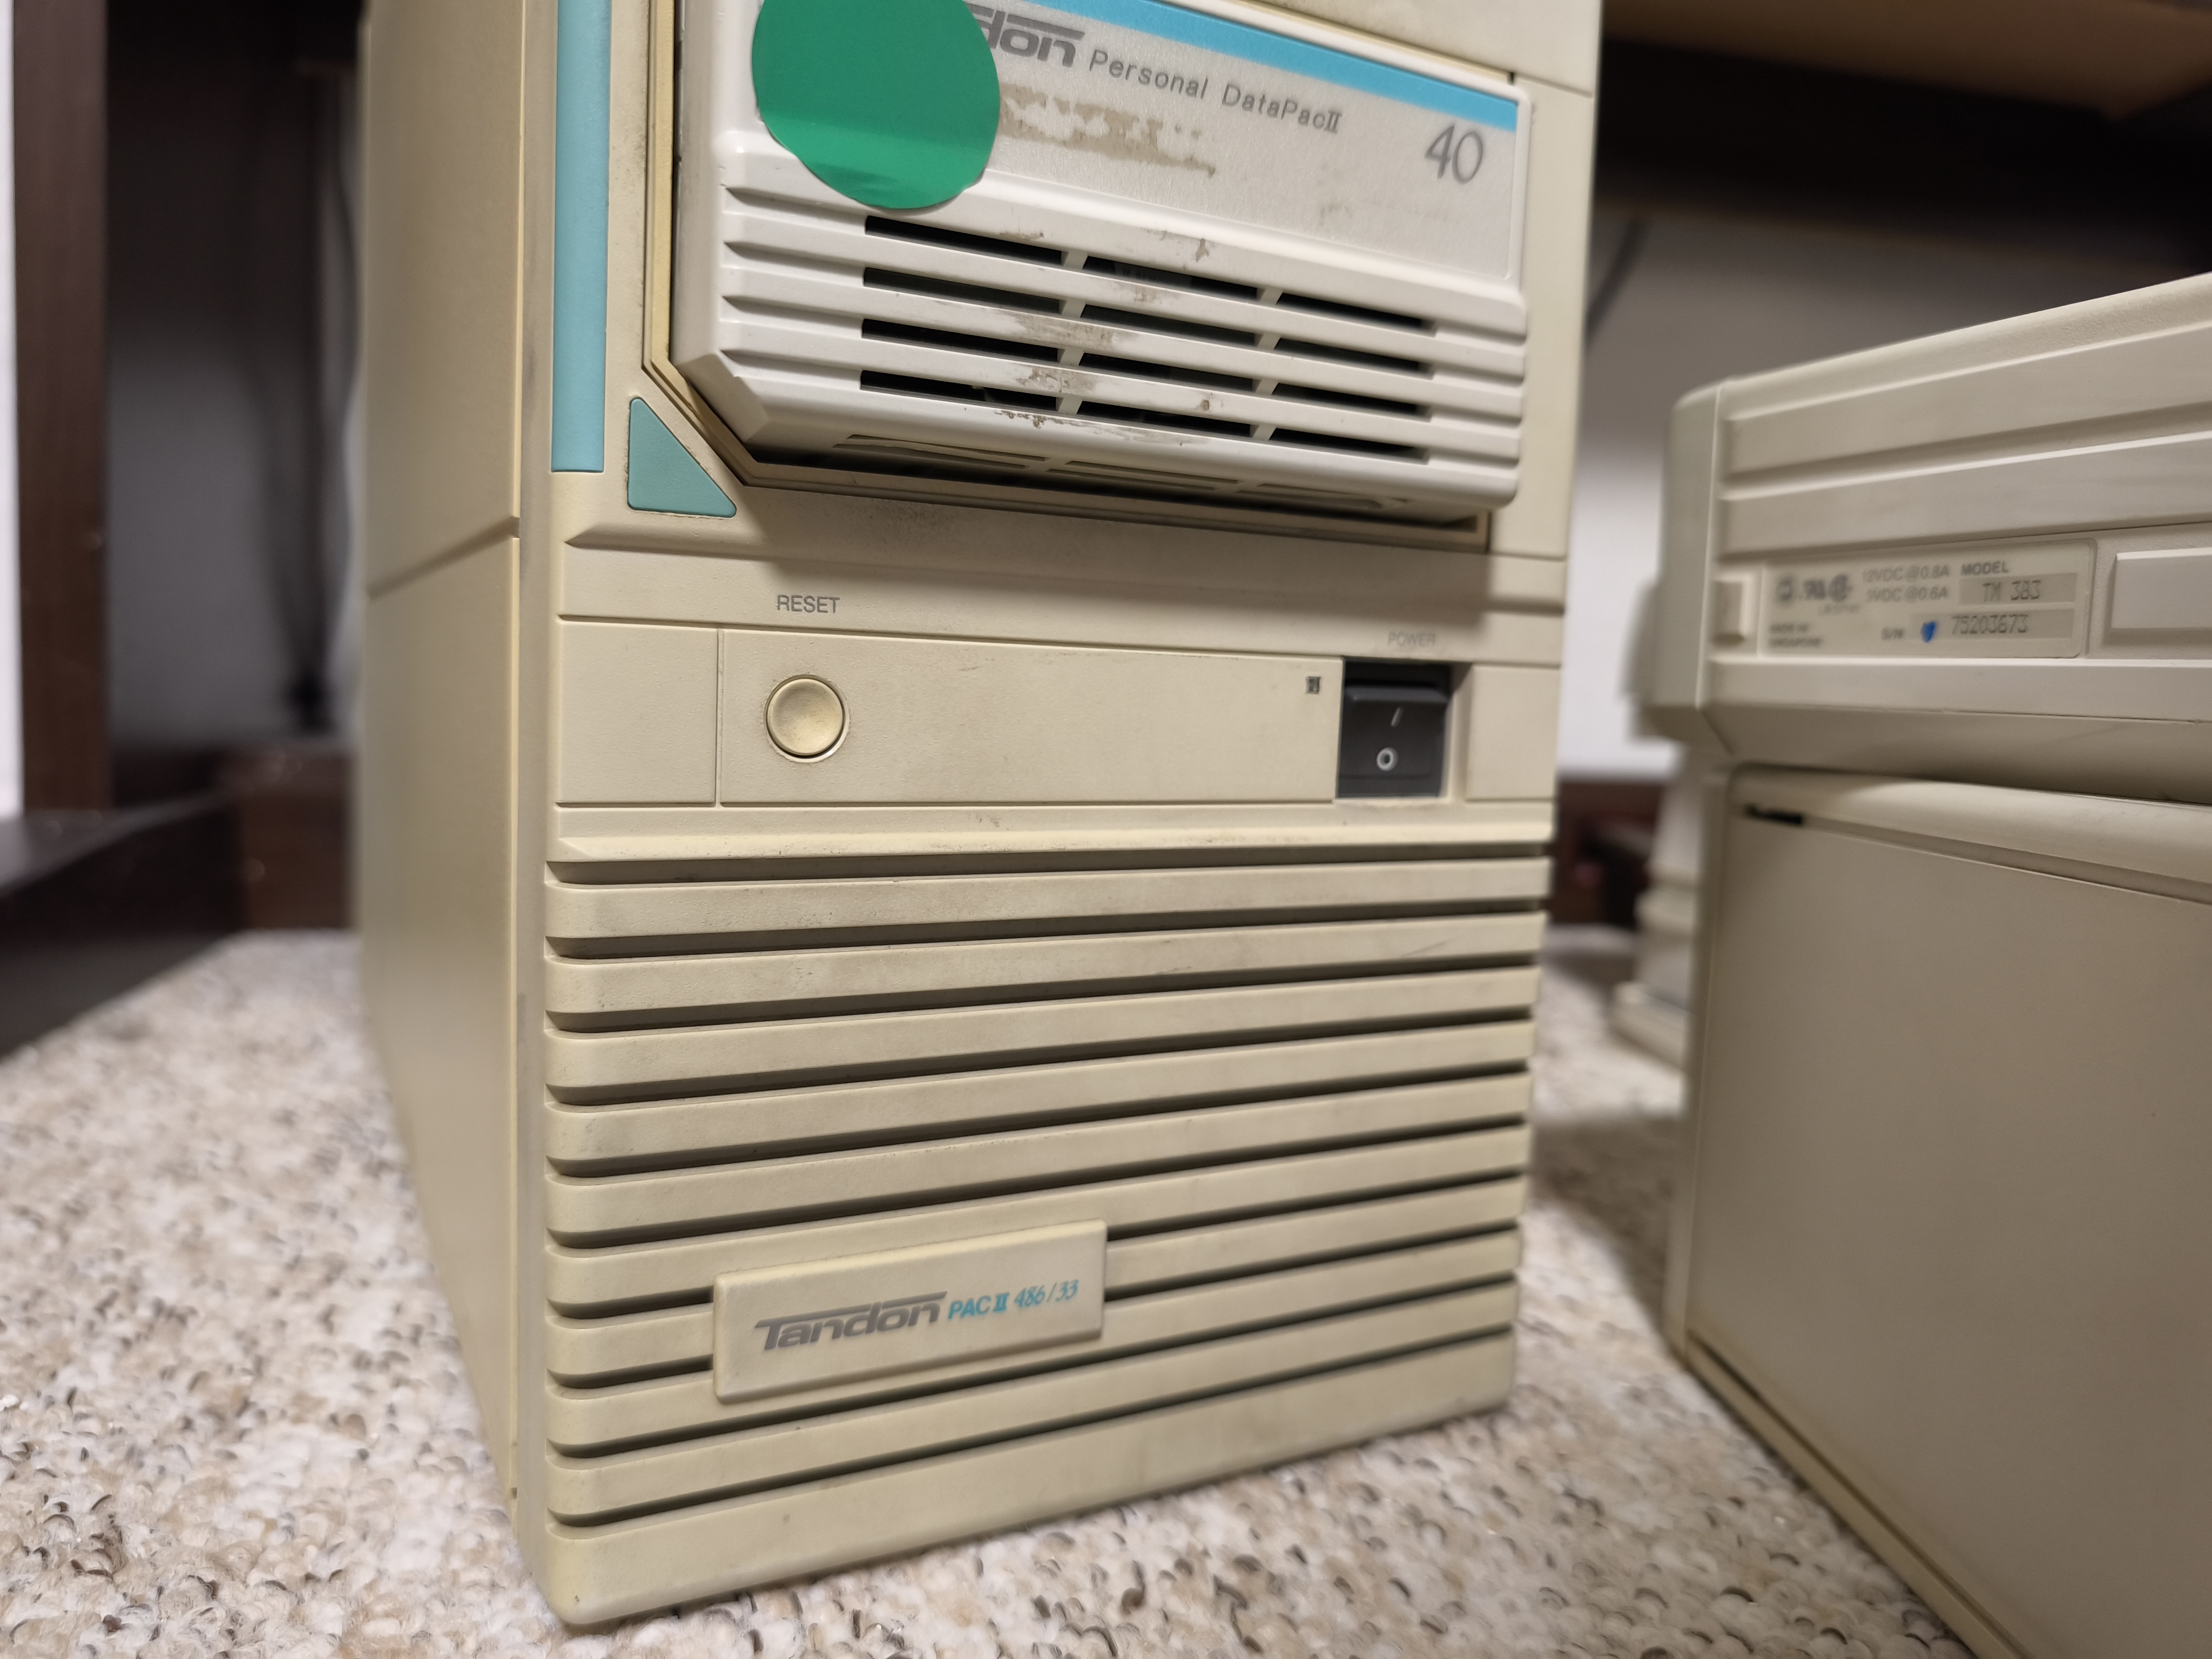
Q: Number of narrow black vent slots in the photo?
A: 12